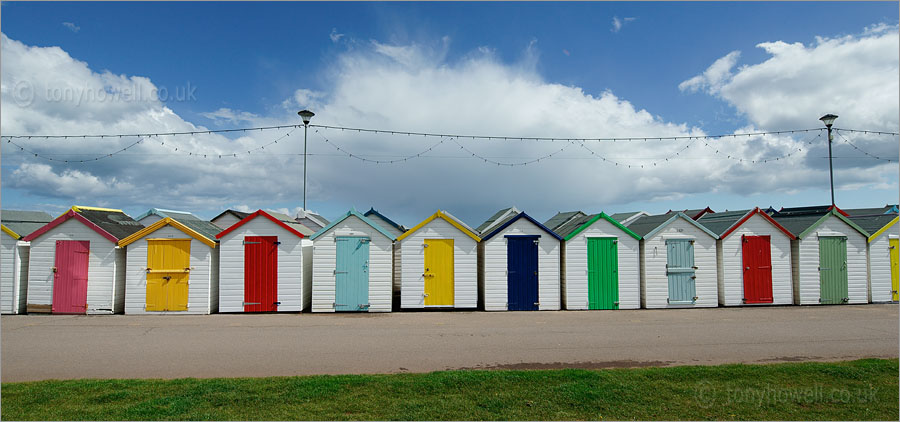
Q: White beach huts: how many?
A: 12